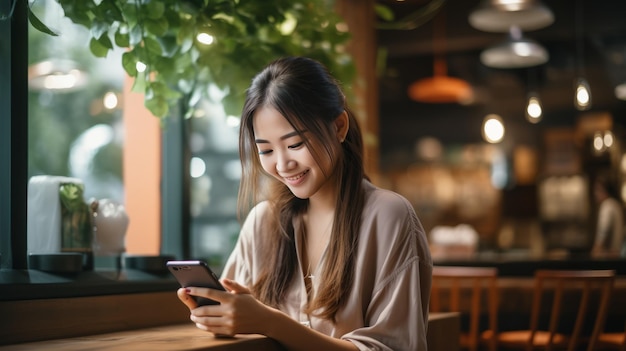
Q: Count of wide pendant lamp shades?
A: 3